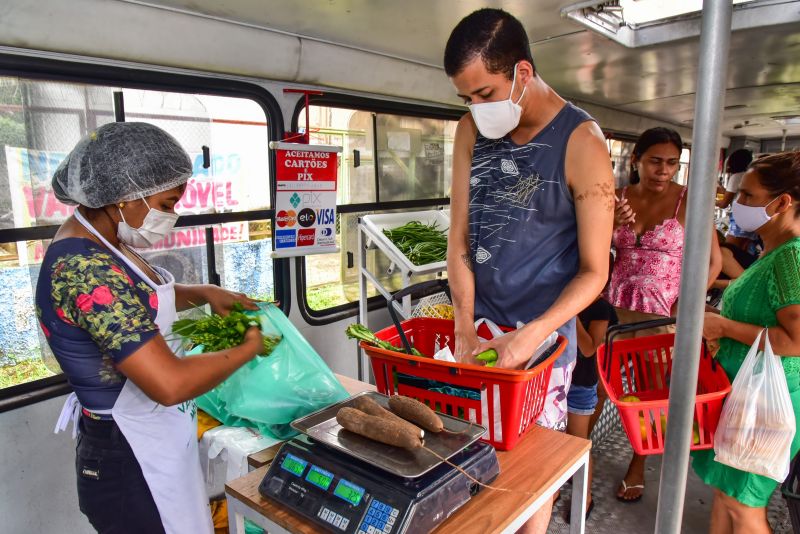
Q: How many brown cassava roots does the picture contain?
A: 3